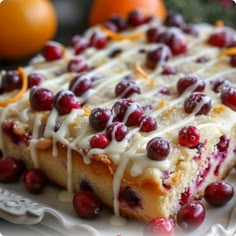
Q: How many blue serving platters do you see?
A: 0